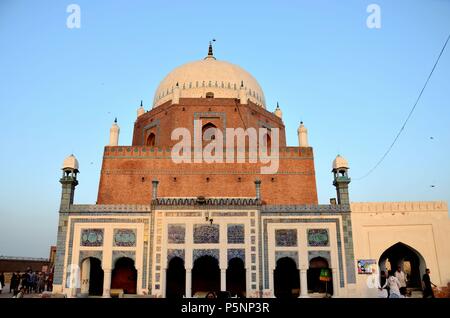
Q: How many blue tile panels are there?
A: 7